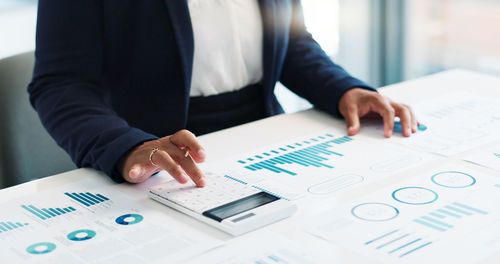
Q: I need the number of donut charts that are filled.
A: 3